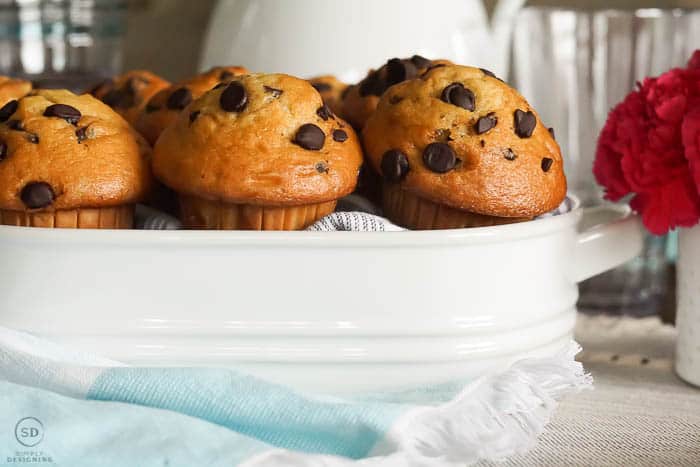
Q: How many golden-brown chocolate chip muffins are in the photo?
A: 8